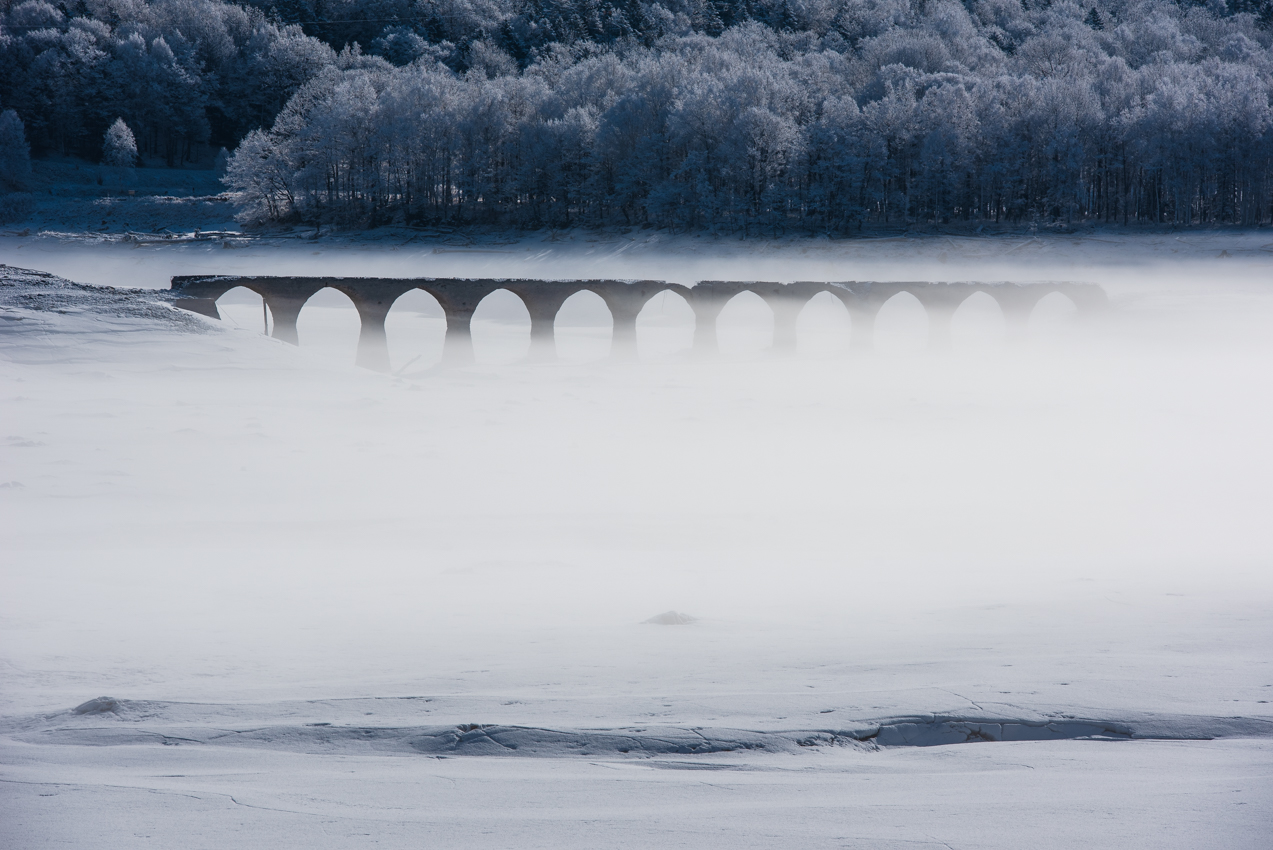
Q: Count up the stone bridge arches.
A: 11